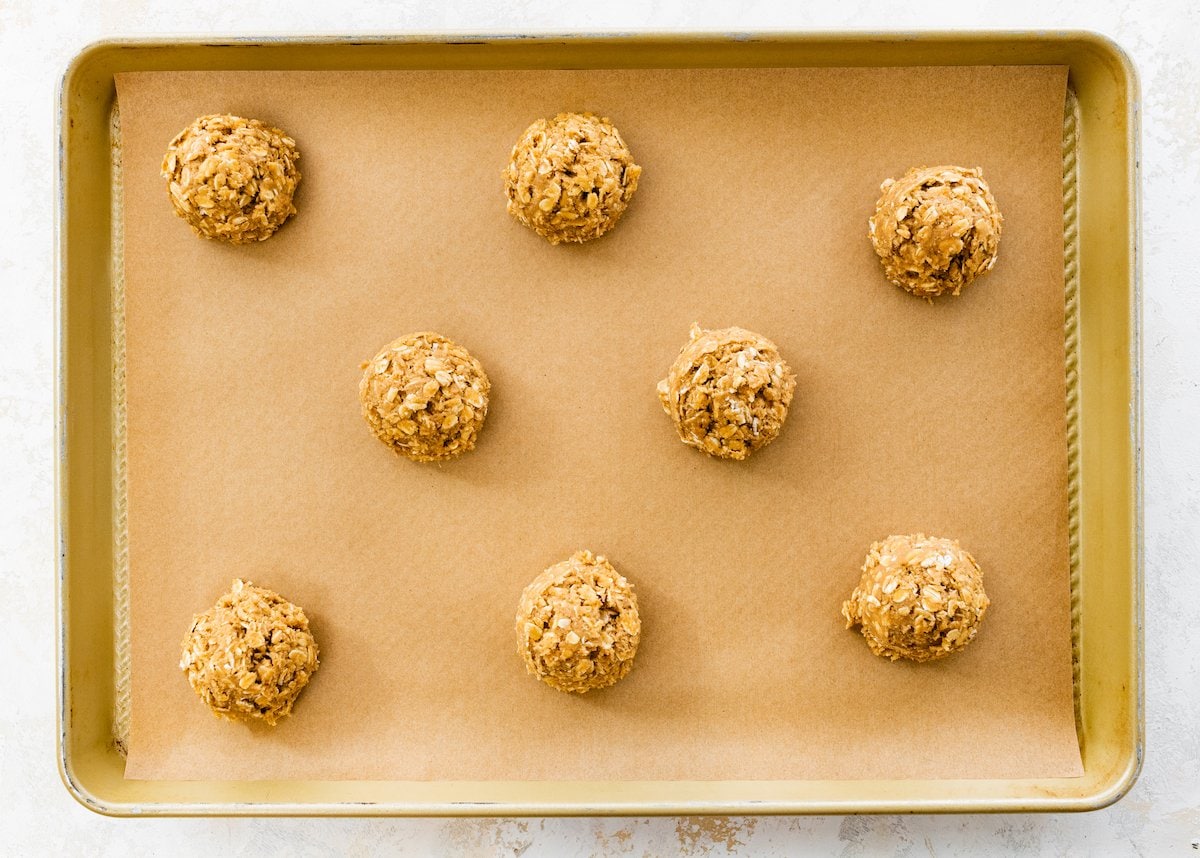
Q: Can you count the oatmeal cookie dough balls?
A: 8